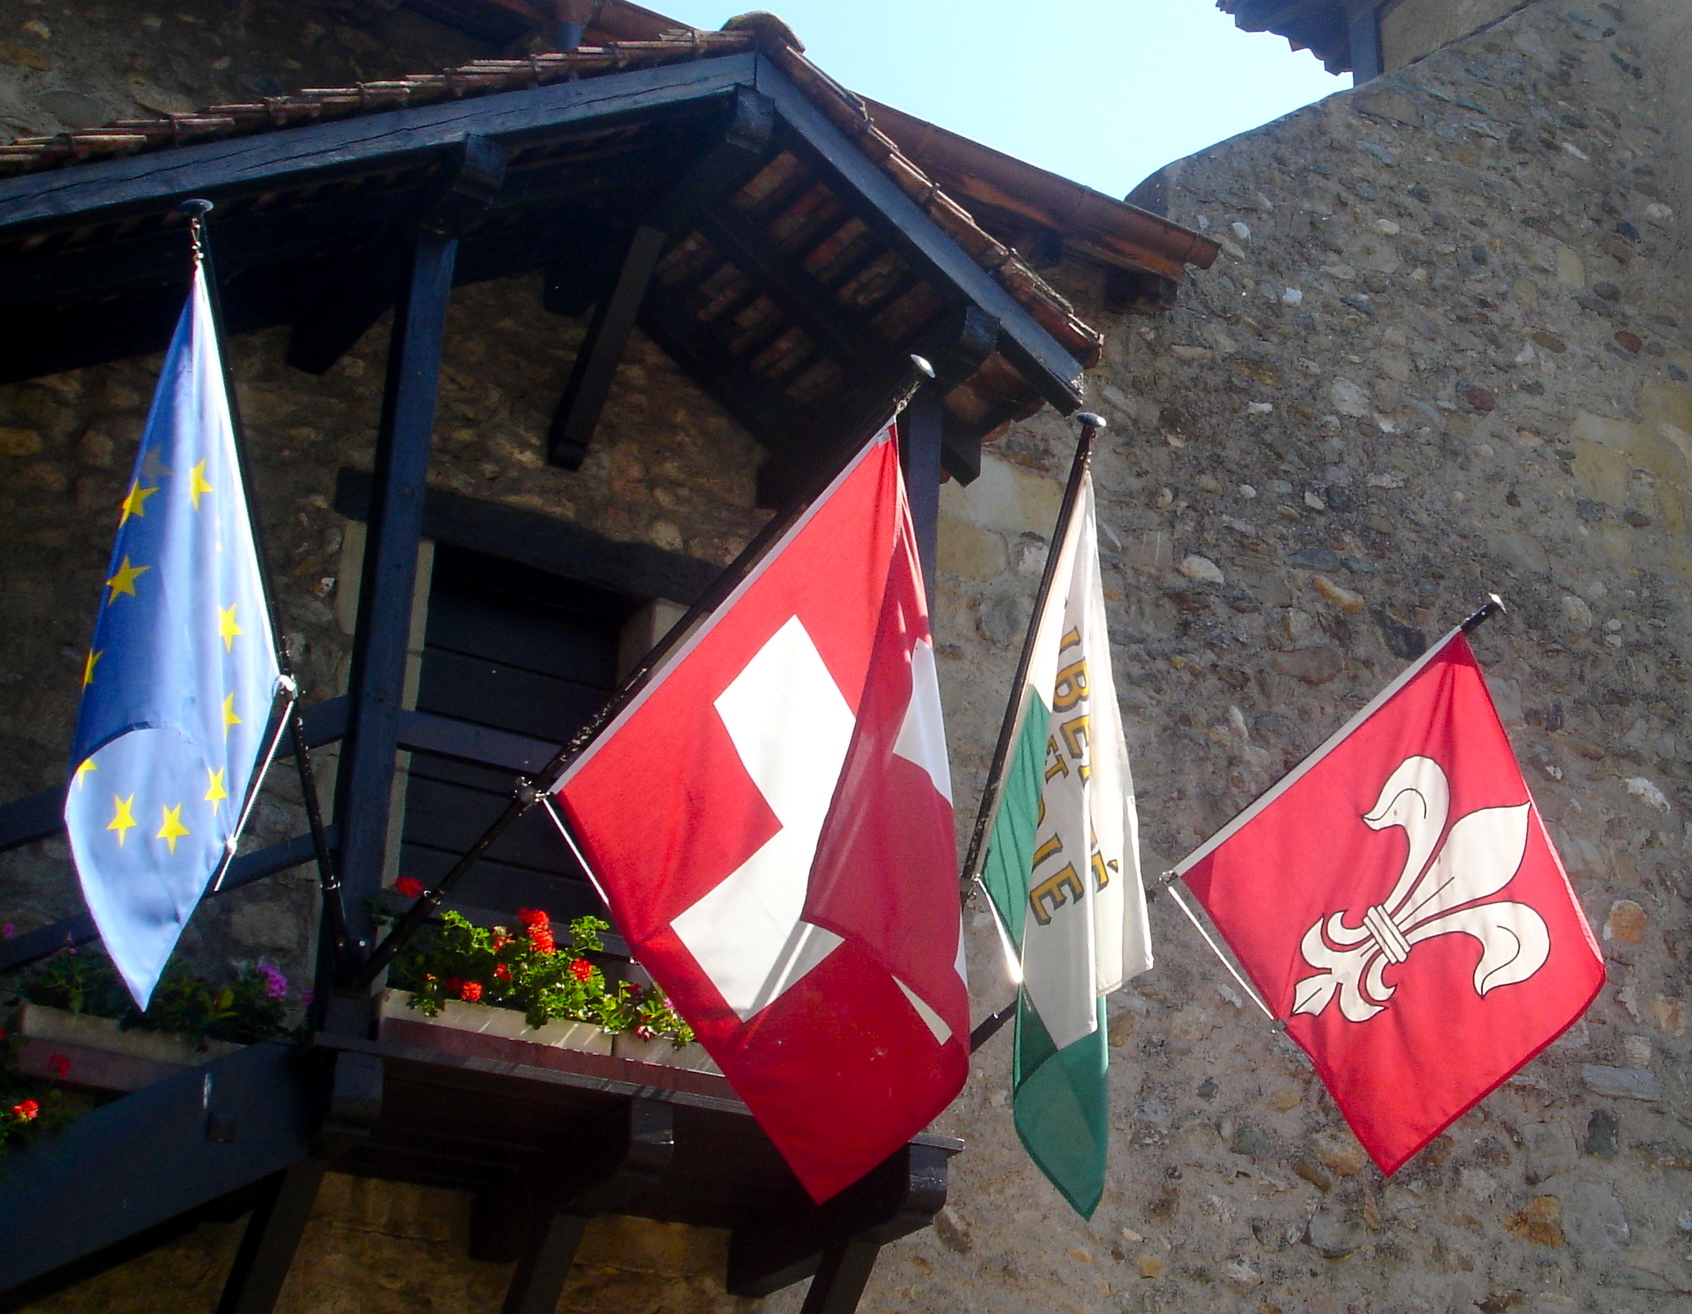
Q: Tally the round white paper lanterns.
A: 0